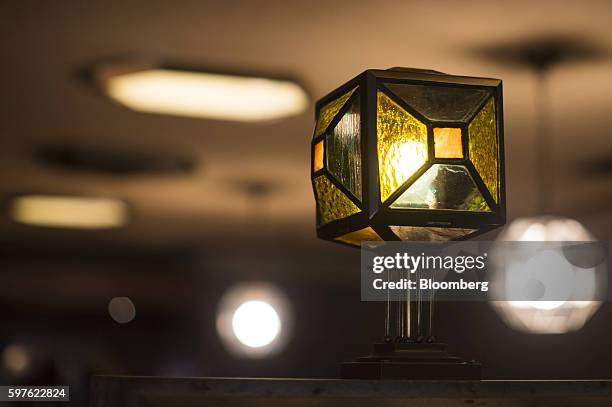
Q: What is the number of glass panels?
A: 11